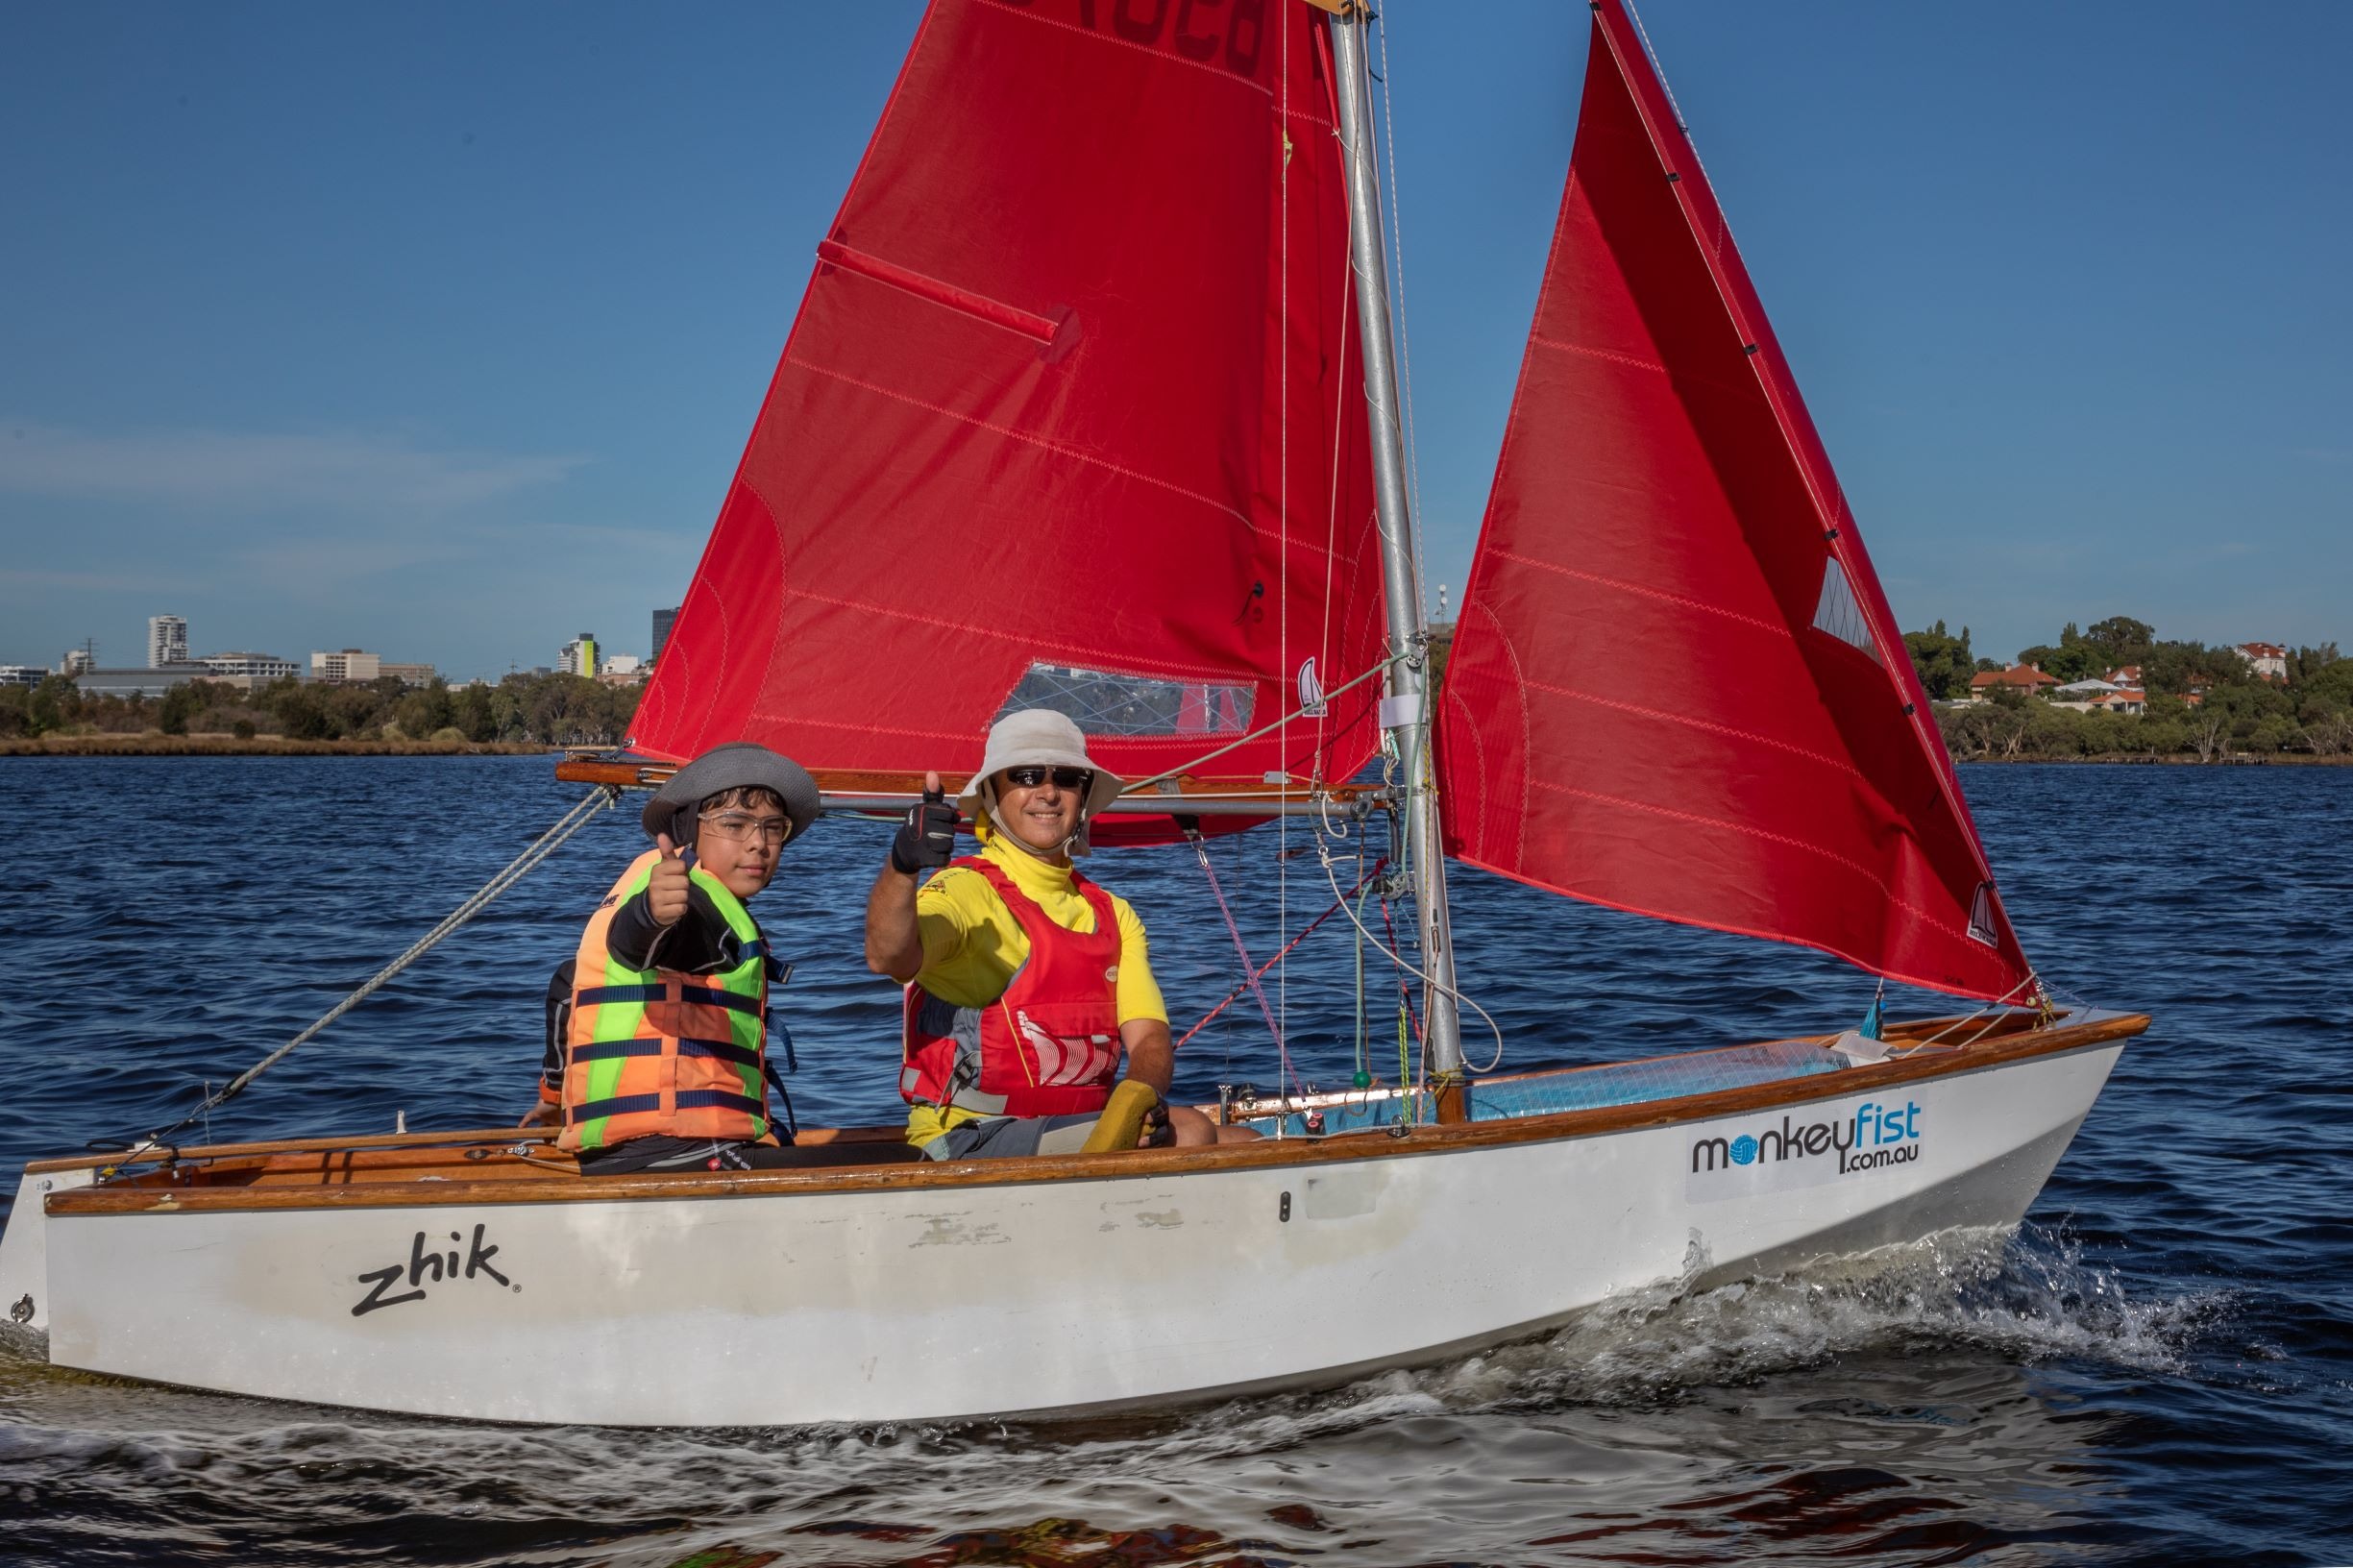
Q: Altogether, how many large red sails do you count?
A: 2